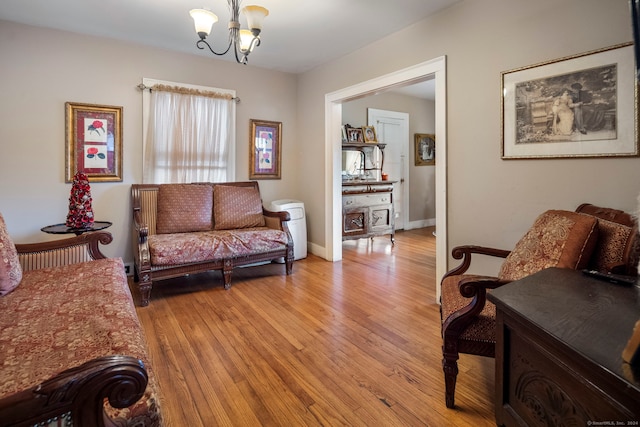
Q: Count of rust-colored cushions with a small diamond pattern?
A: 2